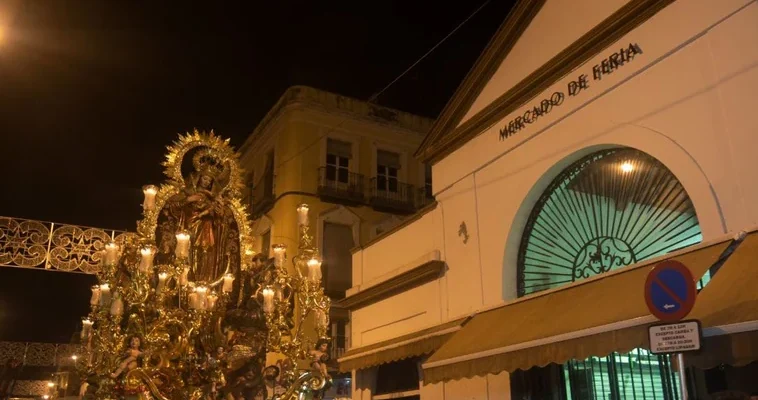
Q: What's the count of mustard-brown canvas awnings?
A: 3